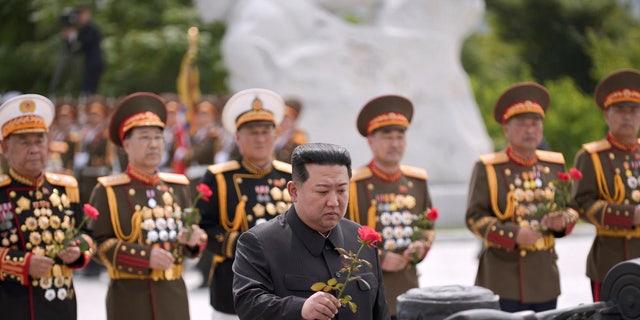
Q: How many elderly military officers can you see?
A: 6